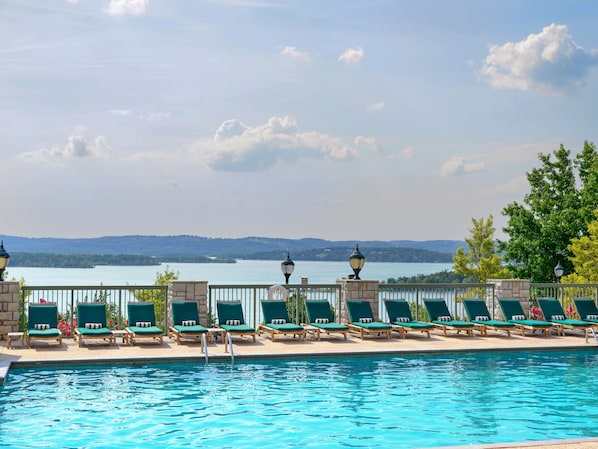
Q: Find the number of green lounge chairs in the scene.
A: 14